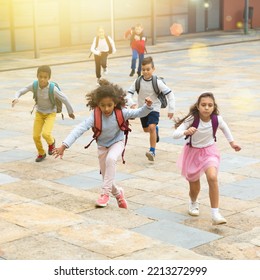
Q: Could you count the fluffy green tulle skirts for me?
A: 0